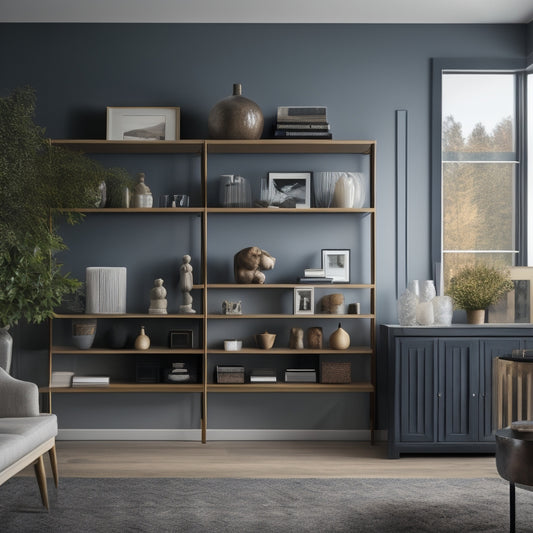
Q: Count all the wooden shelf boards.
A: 11